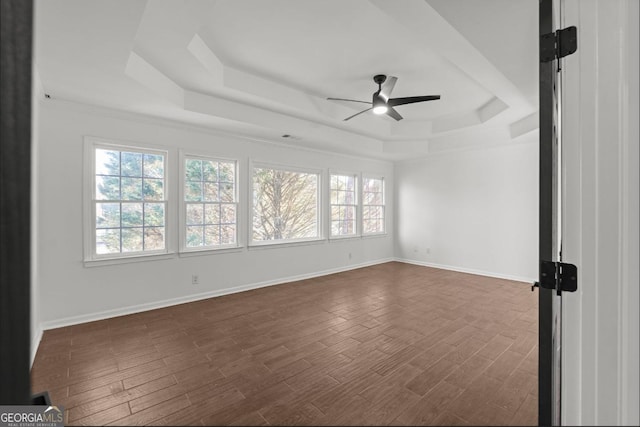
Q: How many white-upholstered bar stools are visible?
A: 0